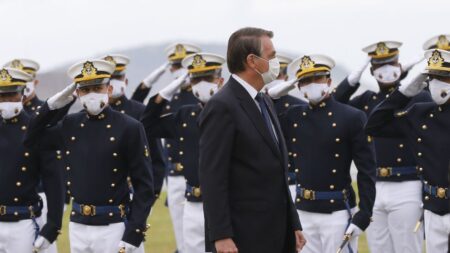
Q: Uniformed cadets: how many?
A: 11